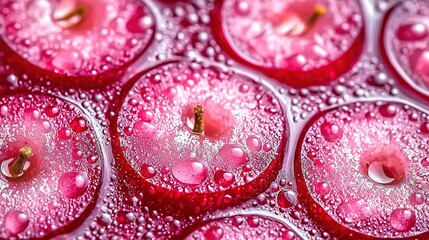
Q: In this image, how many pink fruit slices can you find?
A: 7